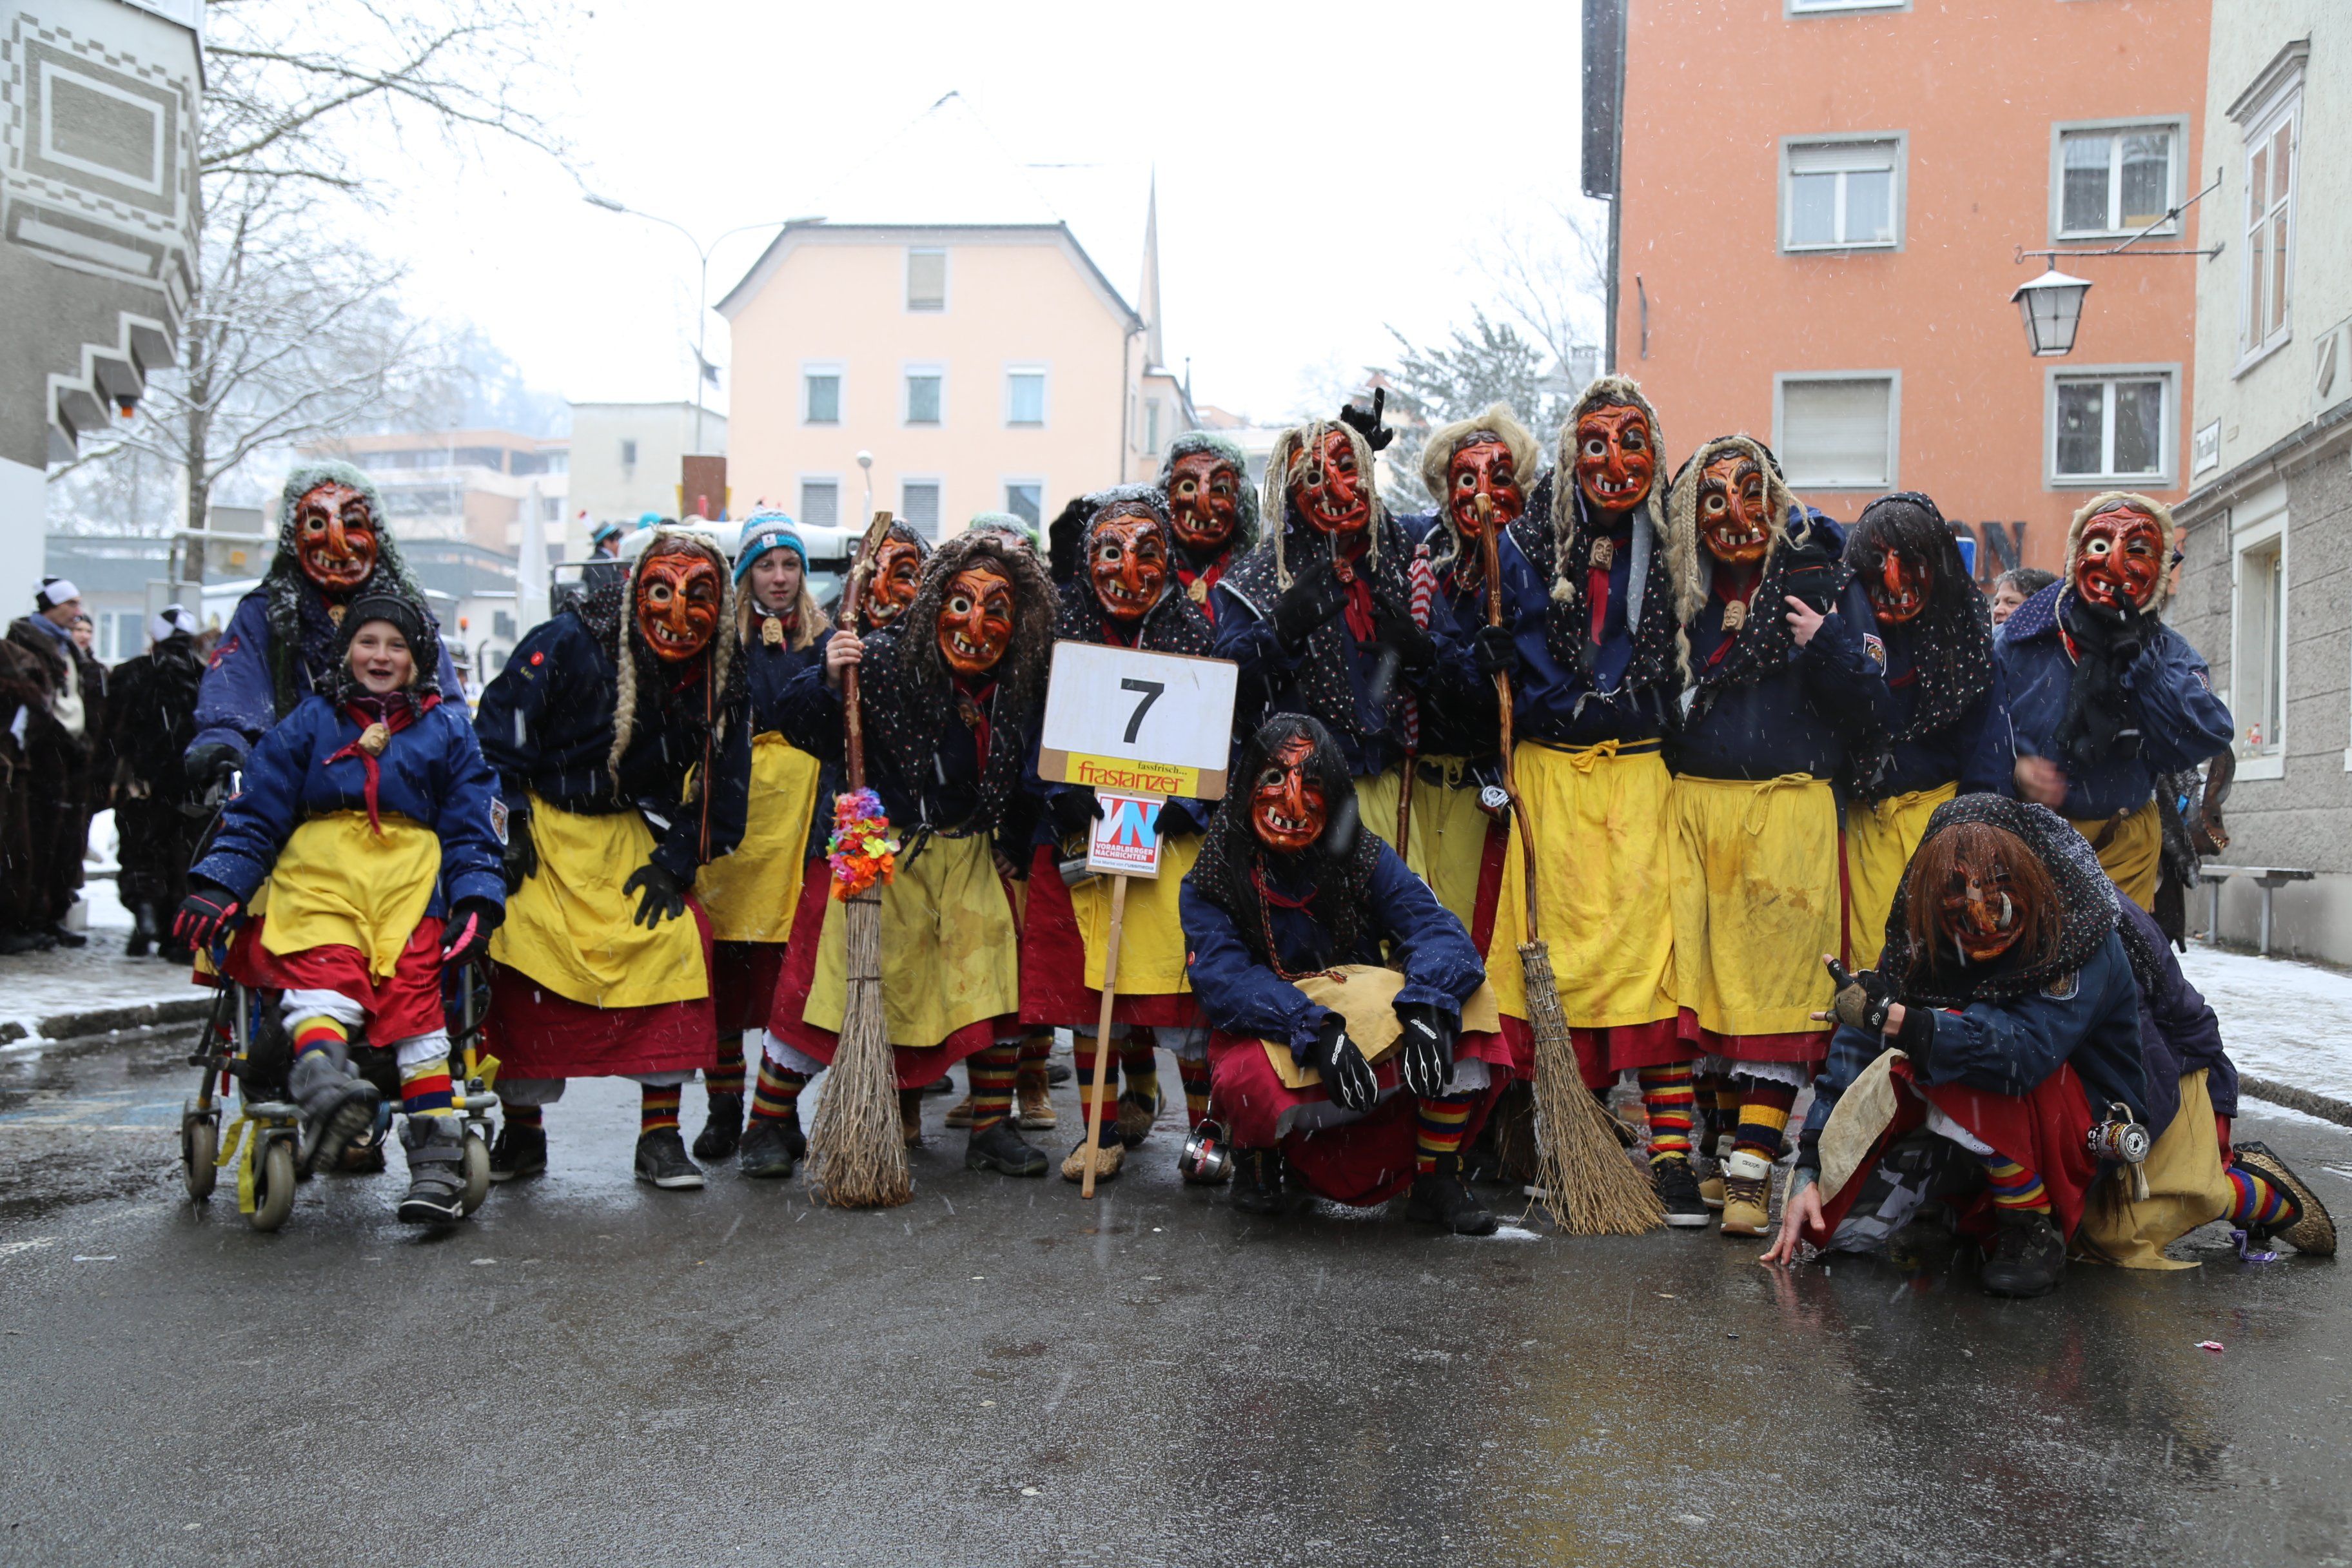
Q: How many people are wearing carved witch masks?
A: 14